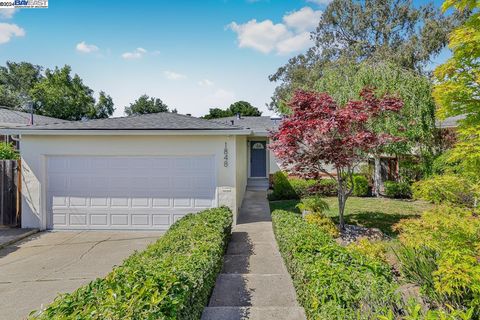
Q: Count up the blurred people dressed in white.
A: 0